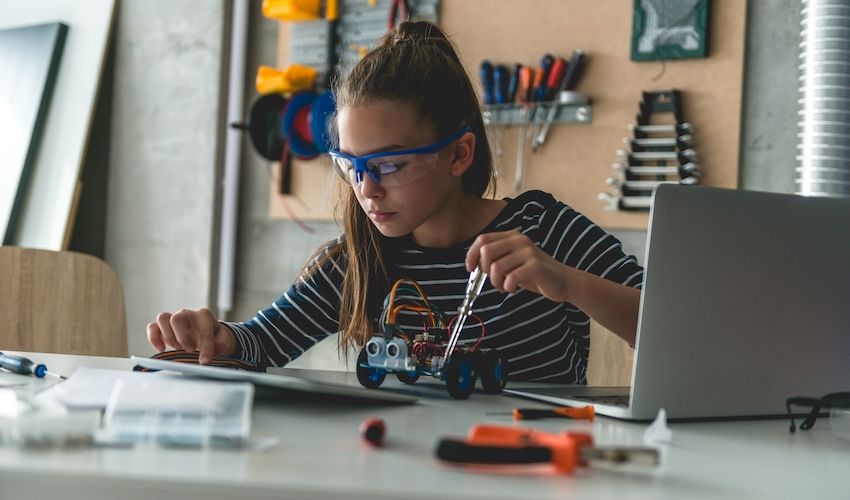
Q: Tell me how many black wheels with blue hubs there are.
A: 4